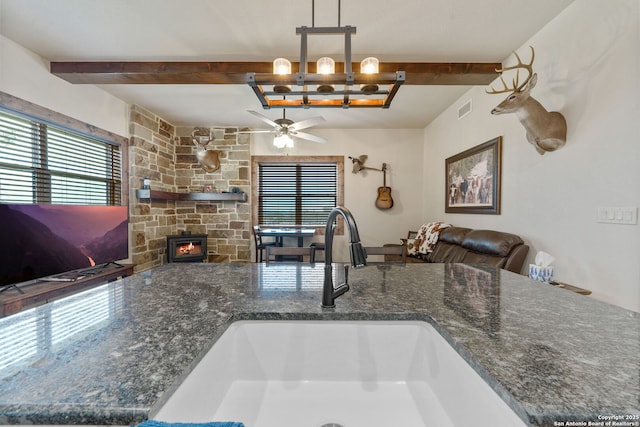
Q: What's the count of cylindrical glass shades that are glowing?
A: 3